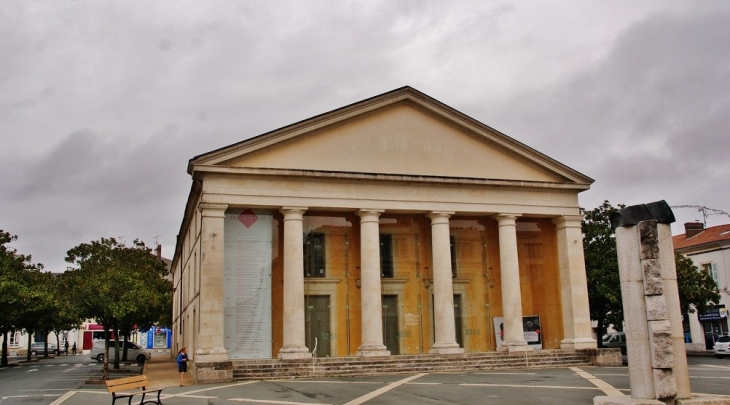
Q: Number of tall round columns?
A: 4